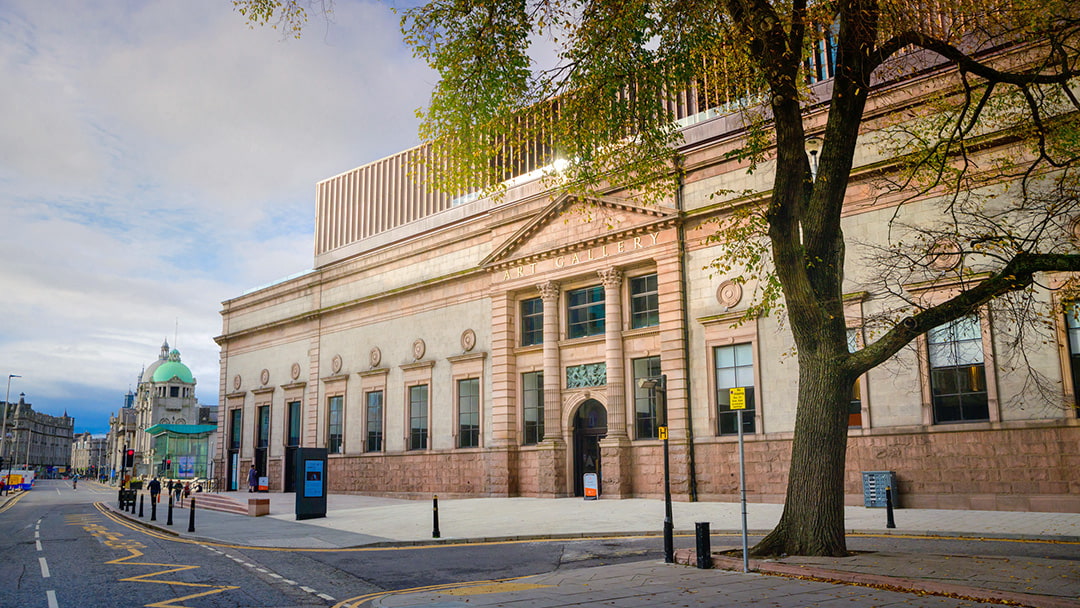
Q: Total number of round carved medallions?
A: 10